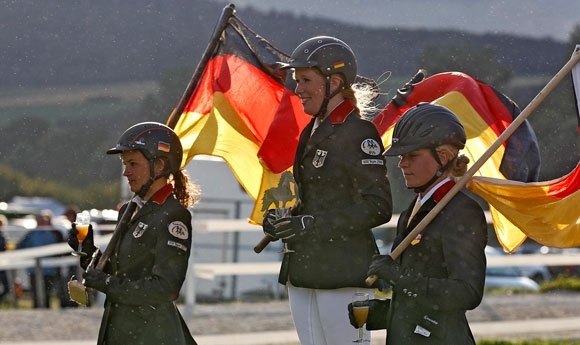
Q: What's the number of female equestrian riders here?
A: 3